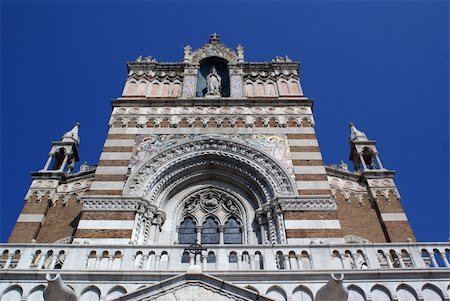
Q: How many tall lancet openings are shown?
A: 3